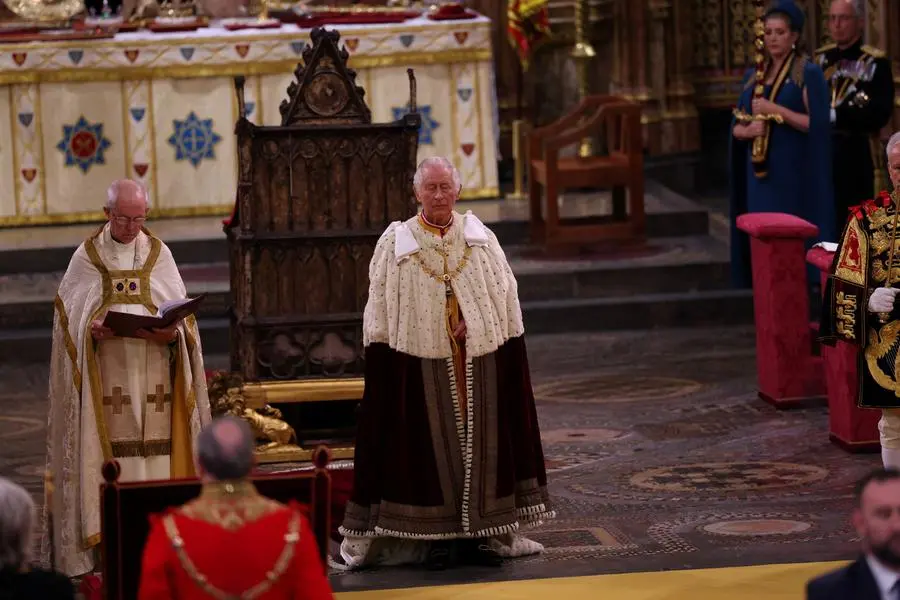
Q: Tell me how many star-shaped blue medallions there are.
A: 3